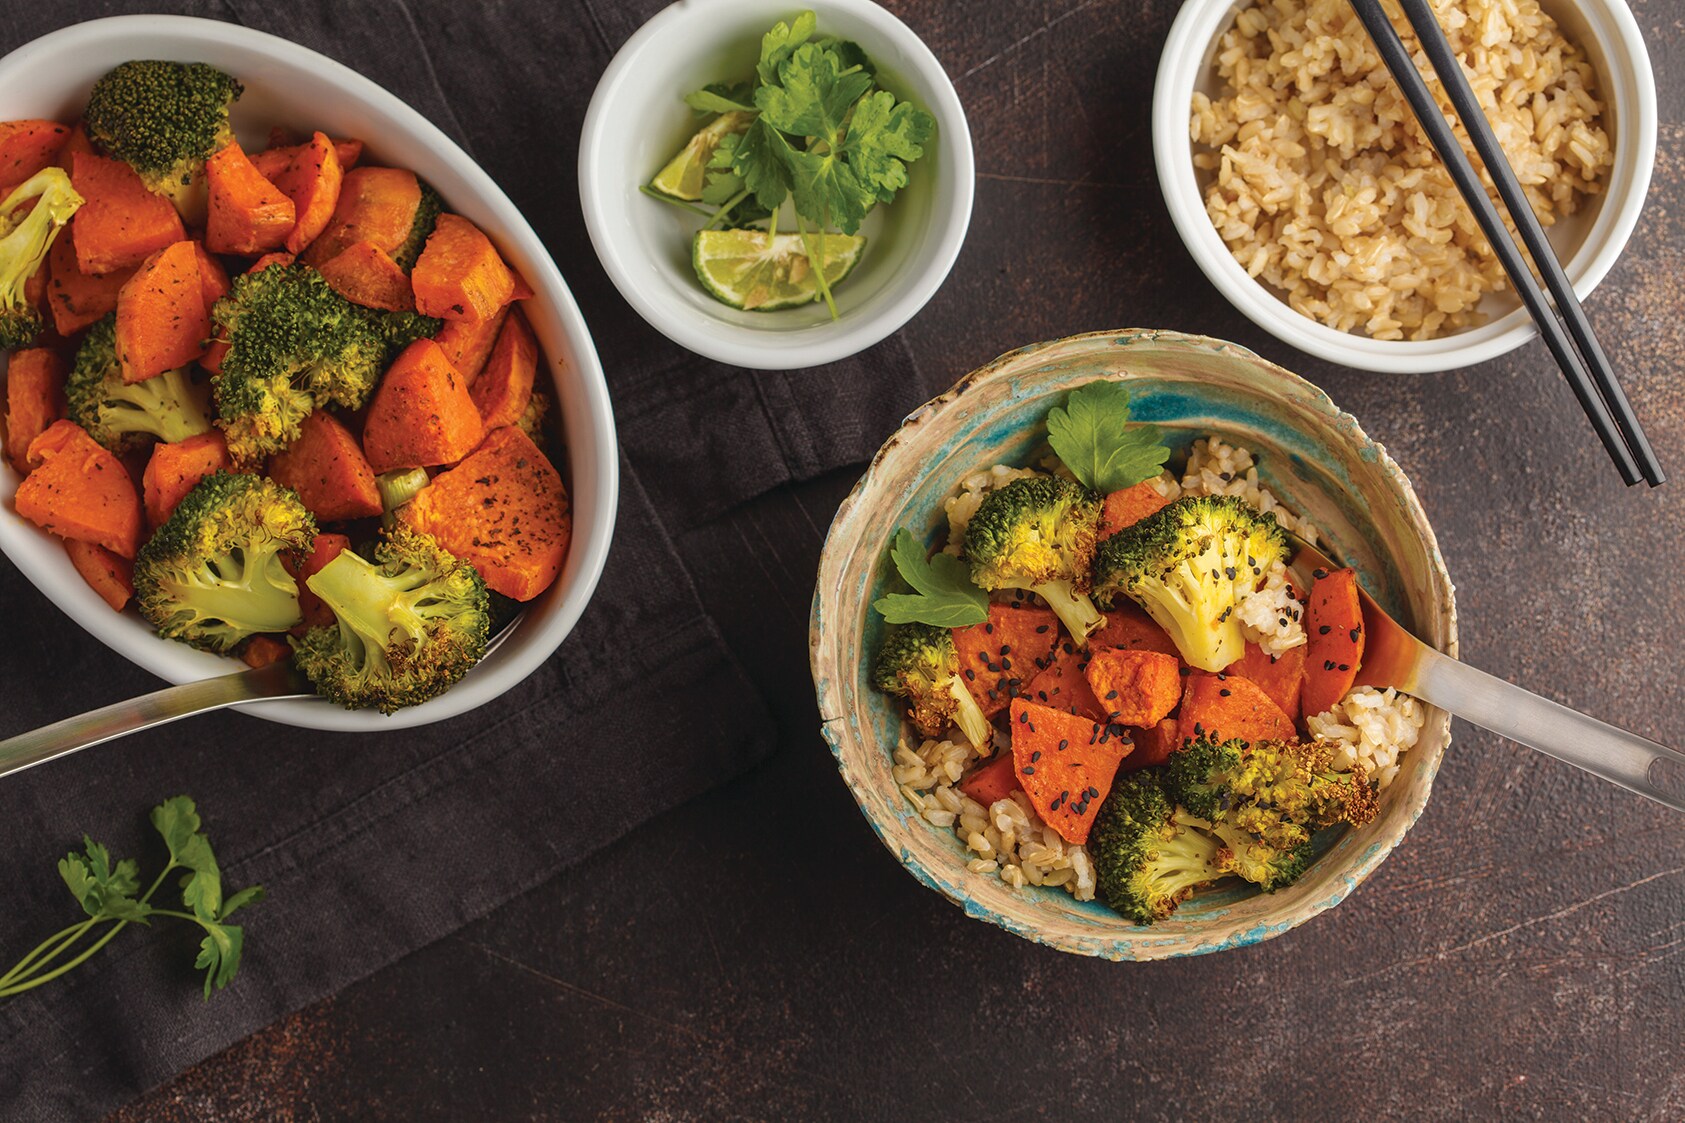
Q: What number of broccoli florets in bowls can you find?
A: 11